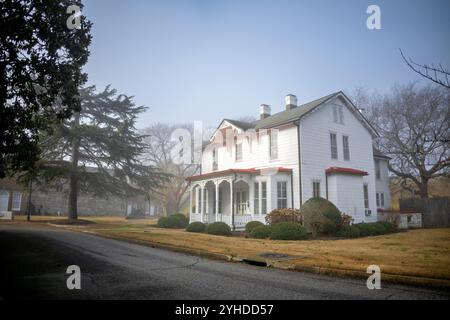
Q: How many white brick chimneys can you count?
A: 2